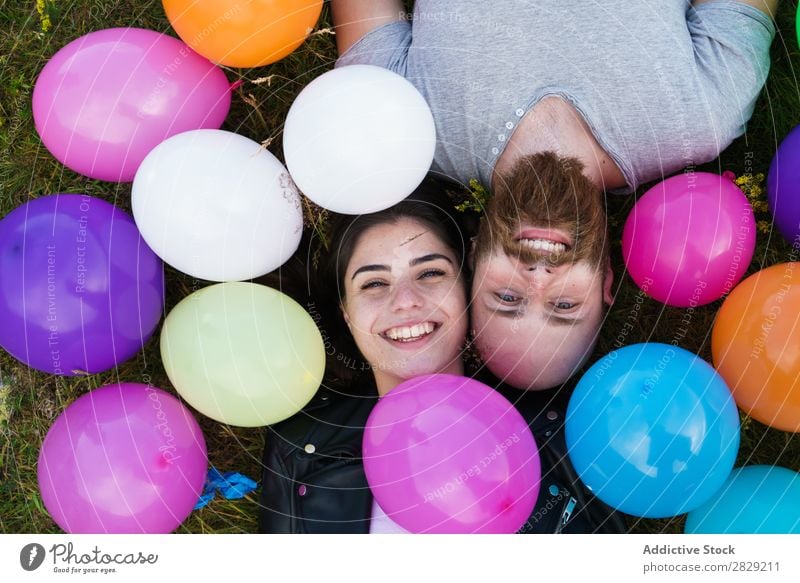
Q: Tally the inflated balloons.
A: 14